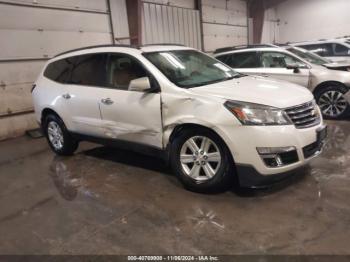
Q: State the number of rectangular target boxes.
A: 0